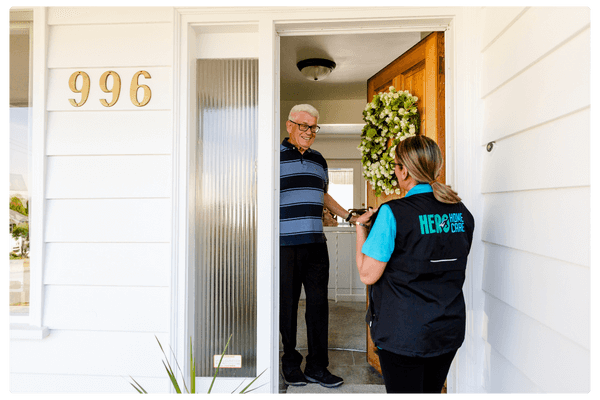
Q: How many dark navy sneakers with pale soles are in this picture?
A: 2